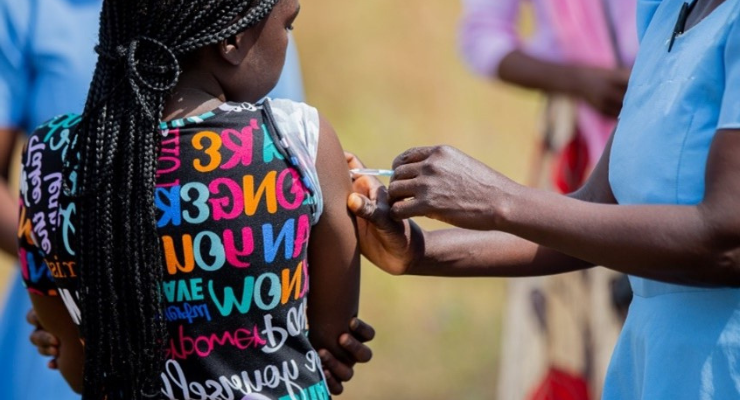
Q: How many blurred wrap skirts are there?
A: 1